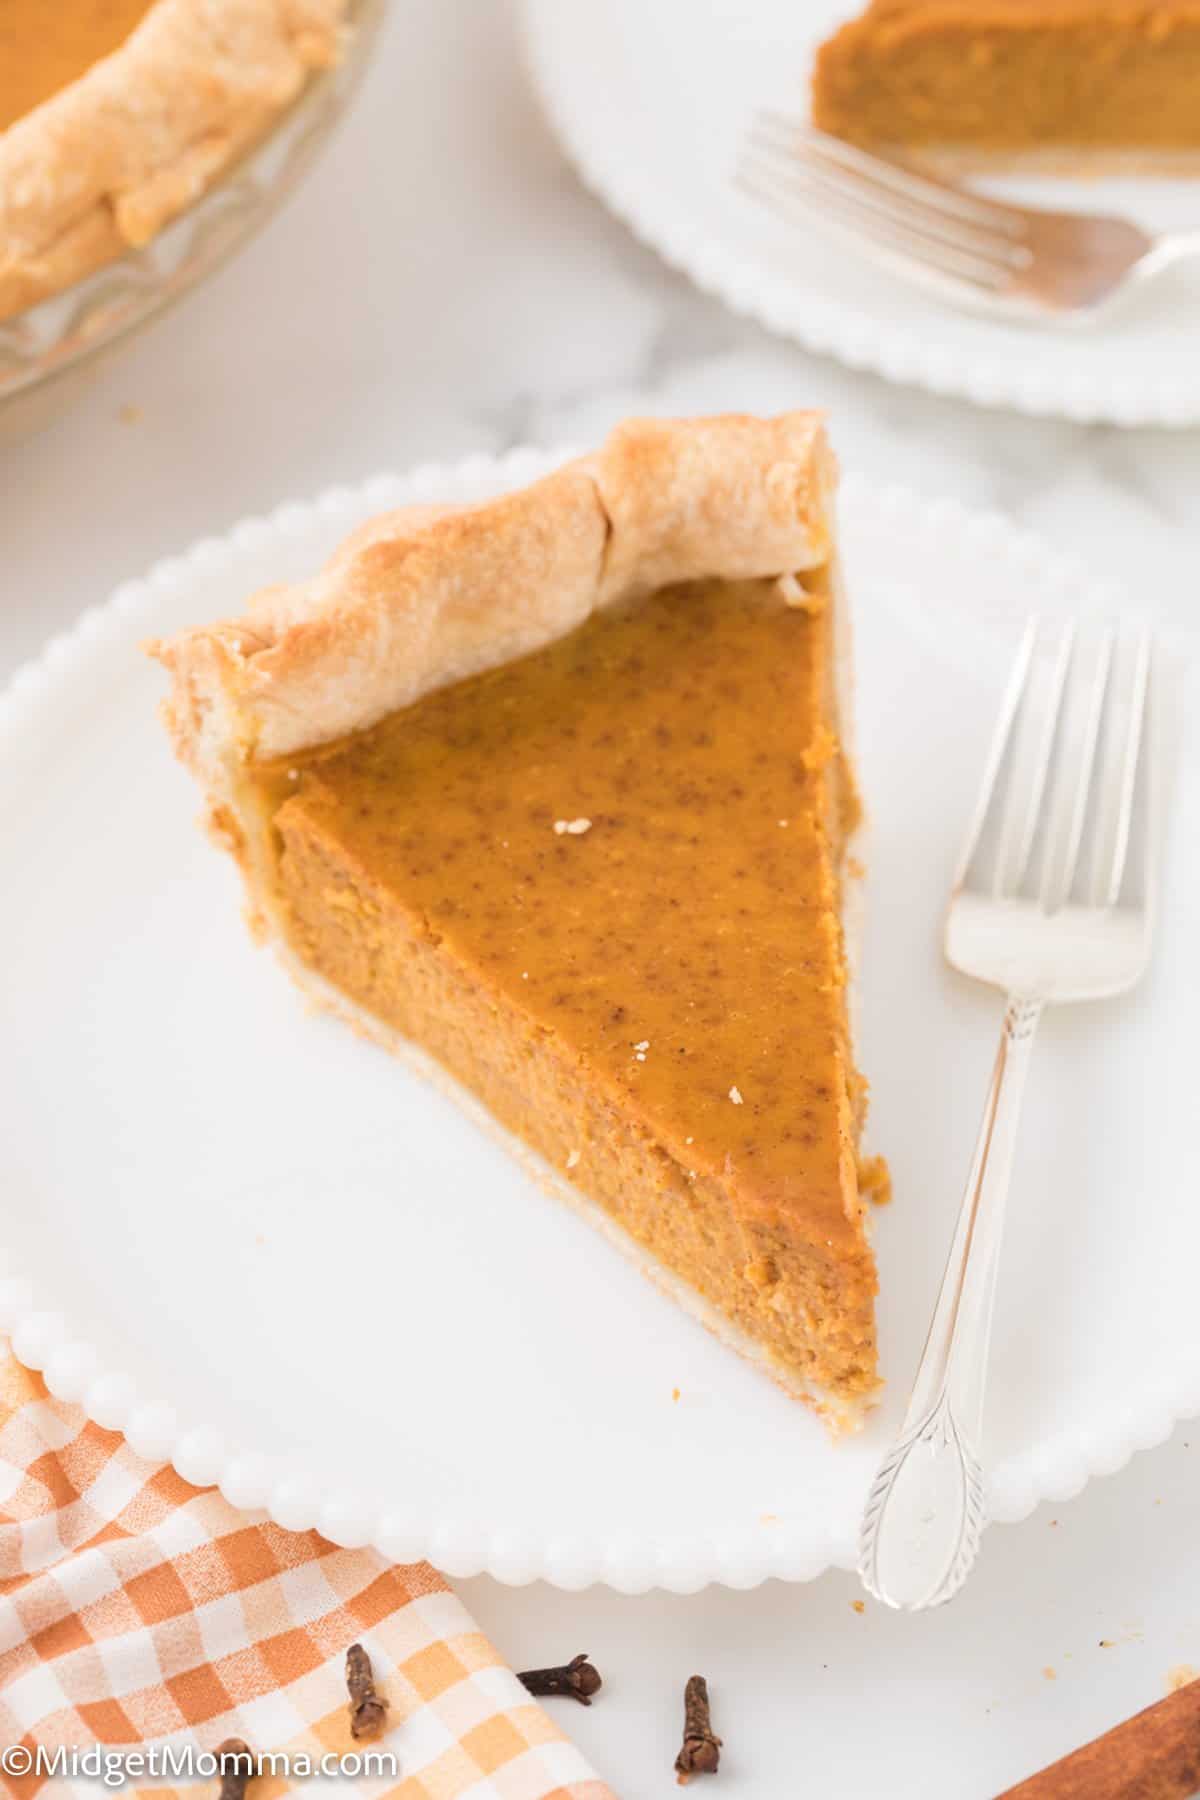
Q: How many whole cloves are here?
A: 4